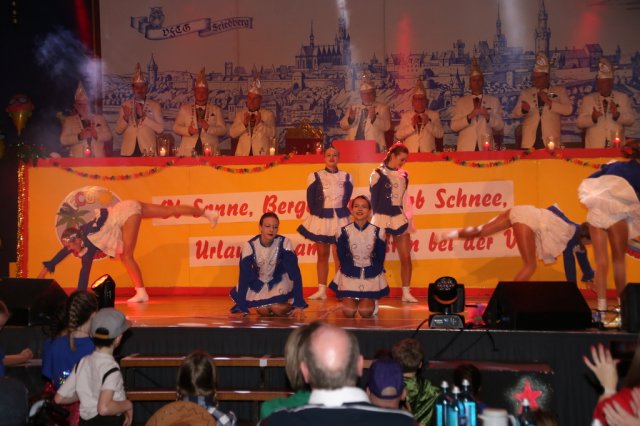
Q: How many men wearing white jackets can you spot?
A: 9